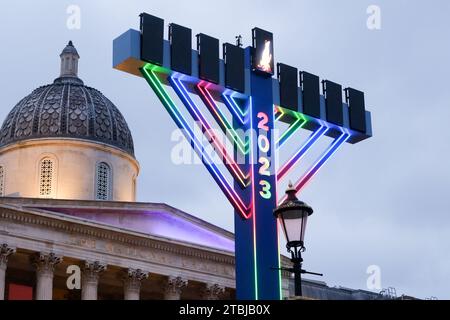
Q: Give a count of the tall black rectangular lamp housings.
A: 9